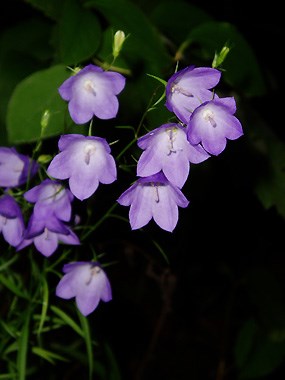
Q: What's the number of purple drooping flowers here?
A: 11